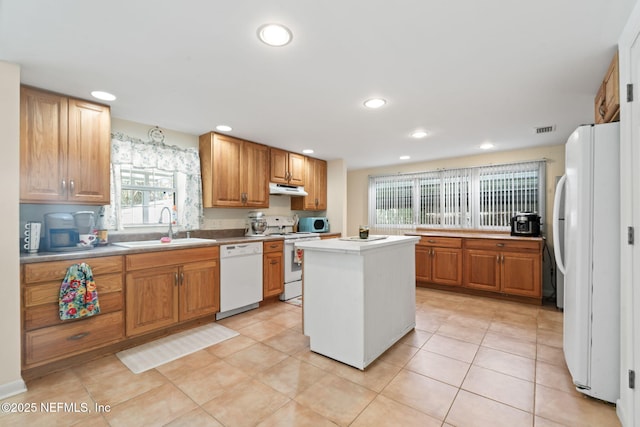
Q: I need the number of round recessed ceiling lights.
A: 8